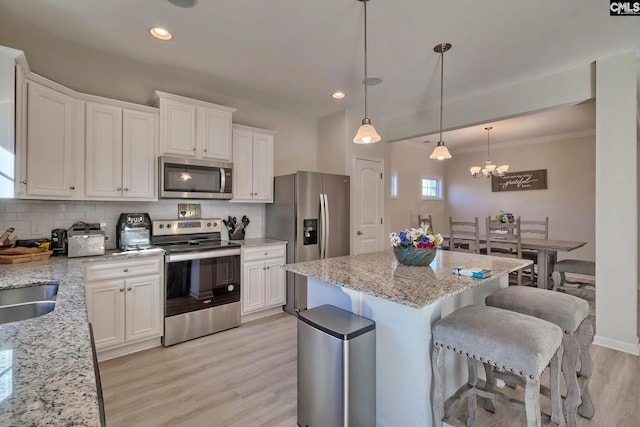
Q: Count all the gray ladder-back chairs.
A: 4